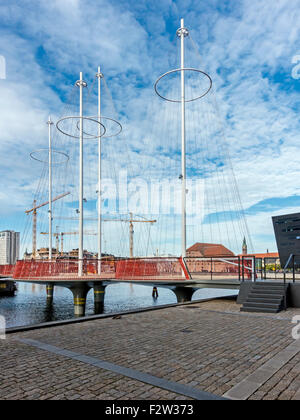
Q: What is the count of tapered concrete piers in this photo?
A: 4